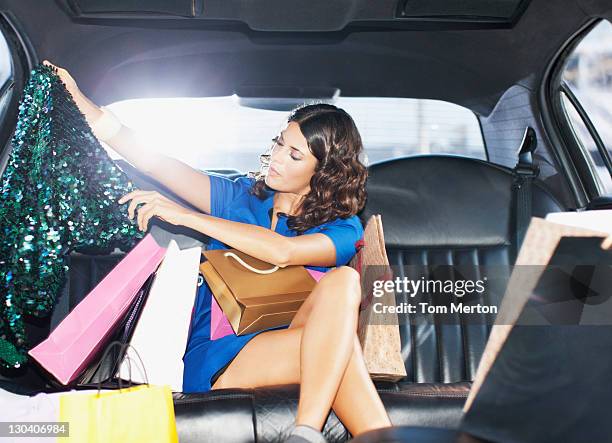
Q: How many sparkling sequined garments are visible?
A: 1